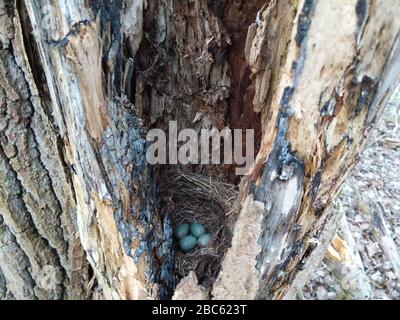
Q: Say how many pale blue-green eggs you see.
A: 4